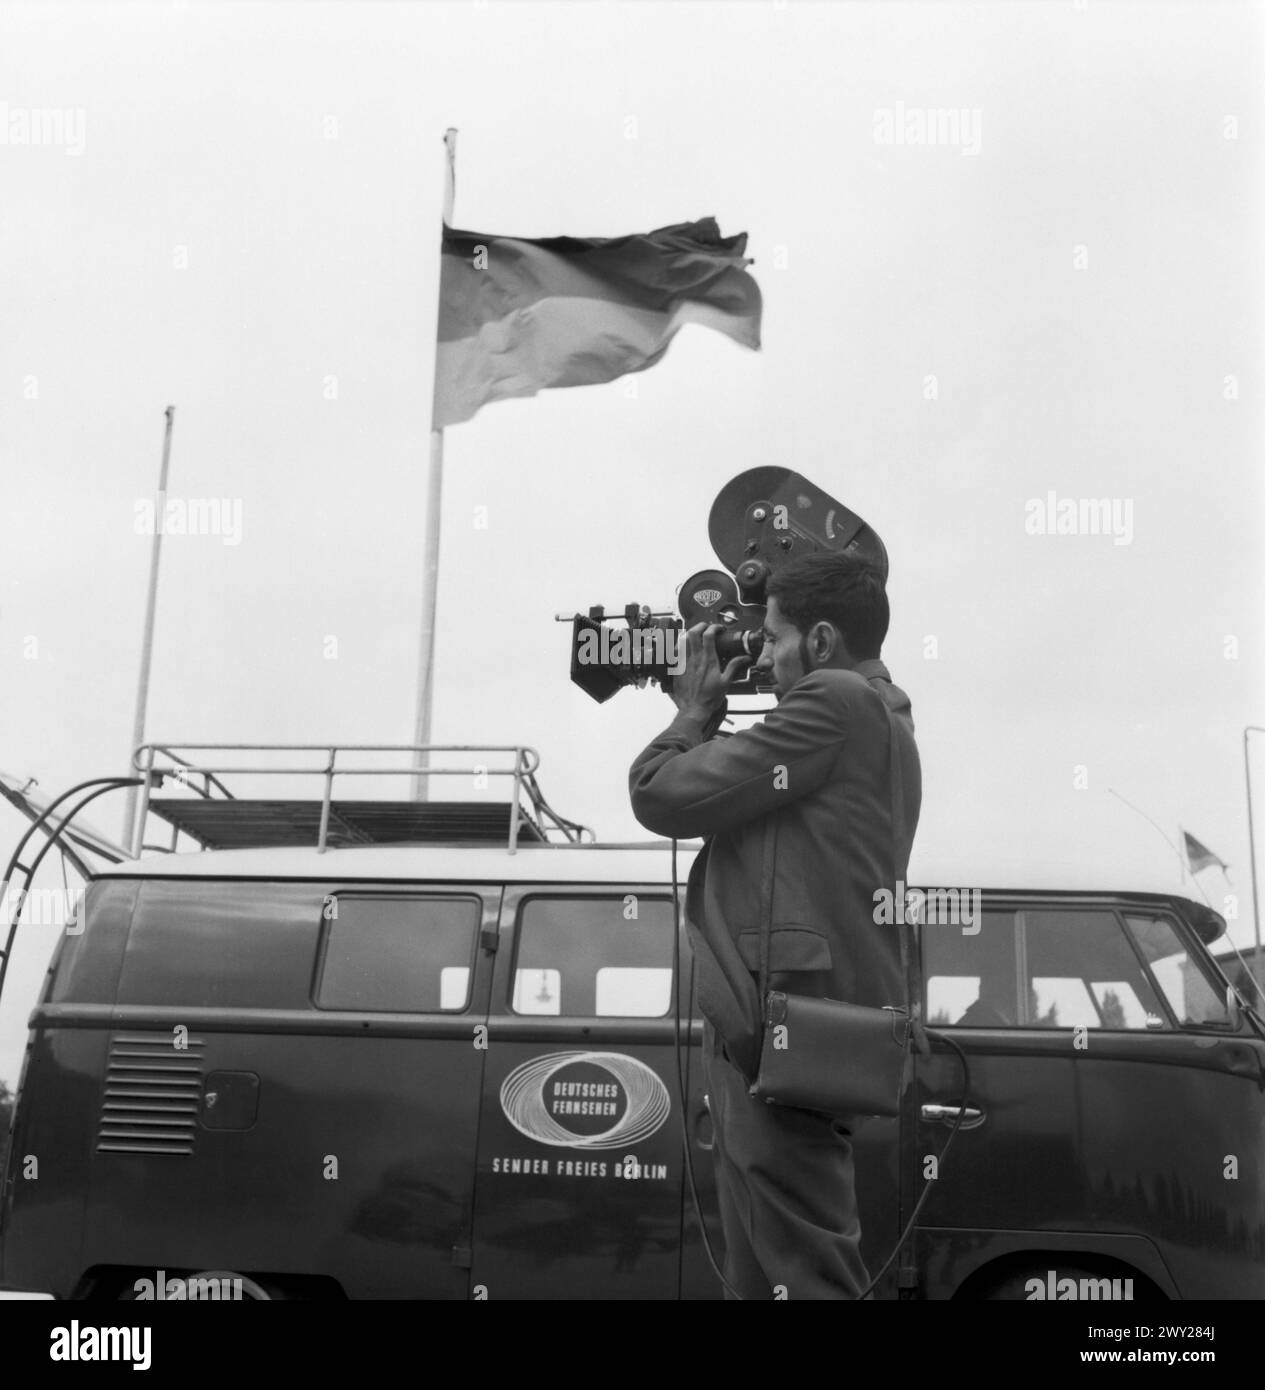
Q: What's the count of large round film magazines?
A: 1